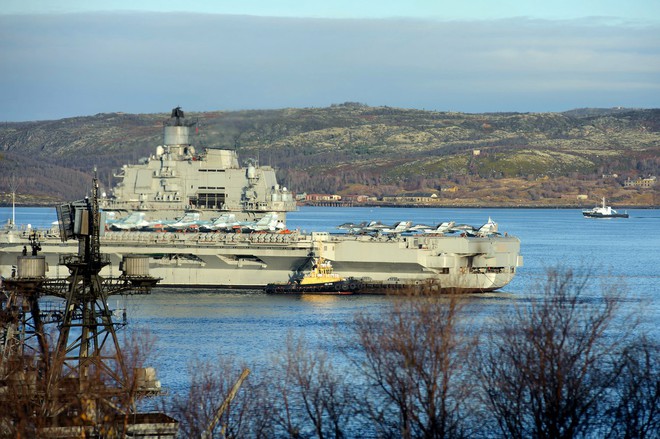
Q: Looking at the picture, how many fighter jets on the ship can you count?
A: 8